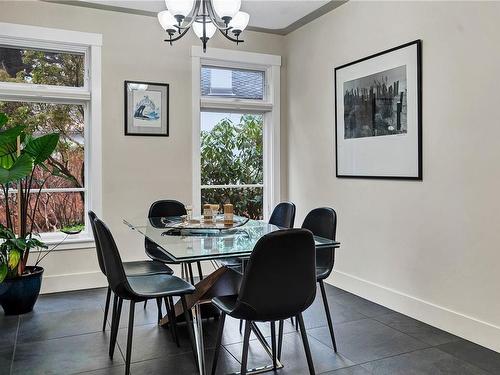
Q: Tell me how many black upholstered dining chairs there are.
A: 6